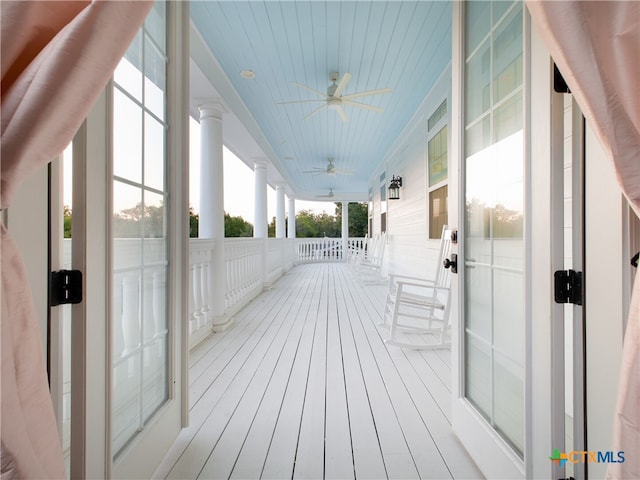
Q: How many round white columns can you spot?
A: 5